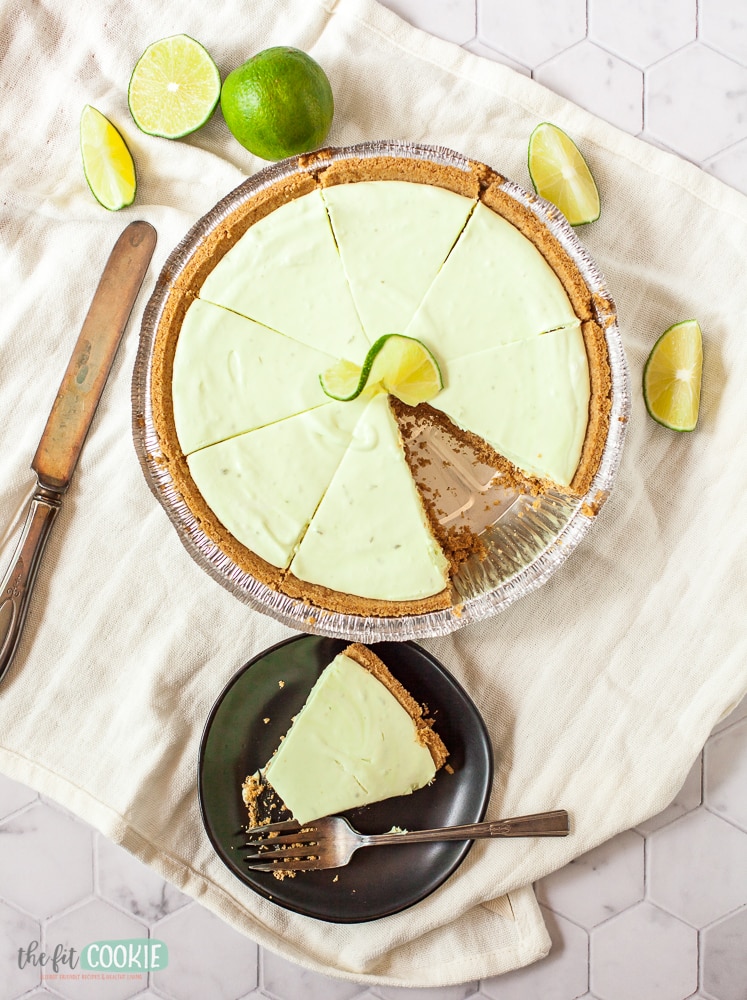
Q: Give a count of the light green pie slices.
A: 8